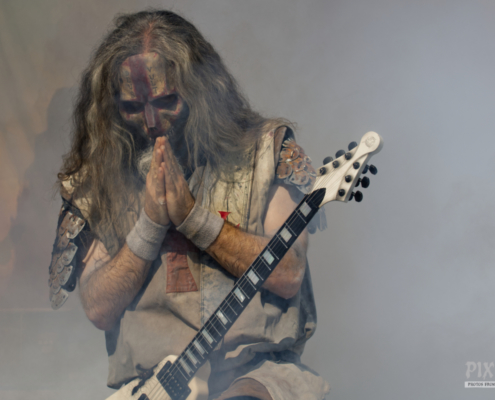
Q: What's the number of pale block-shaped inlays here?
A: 10